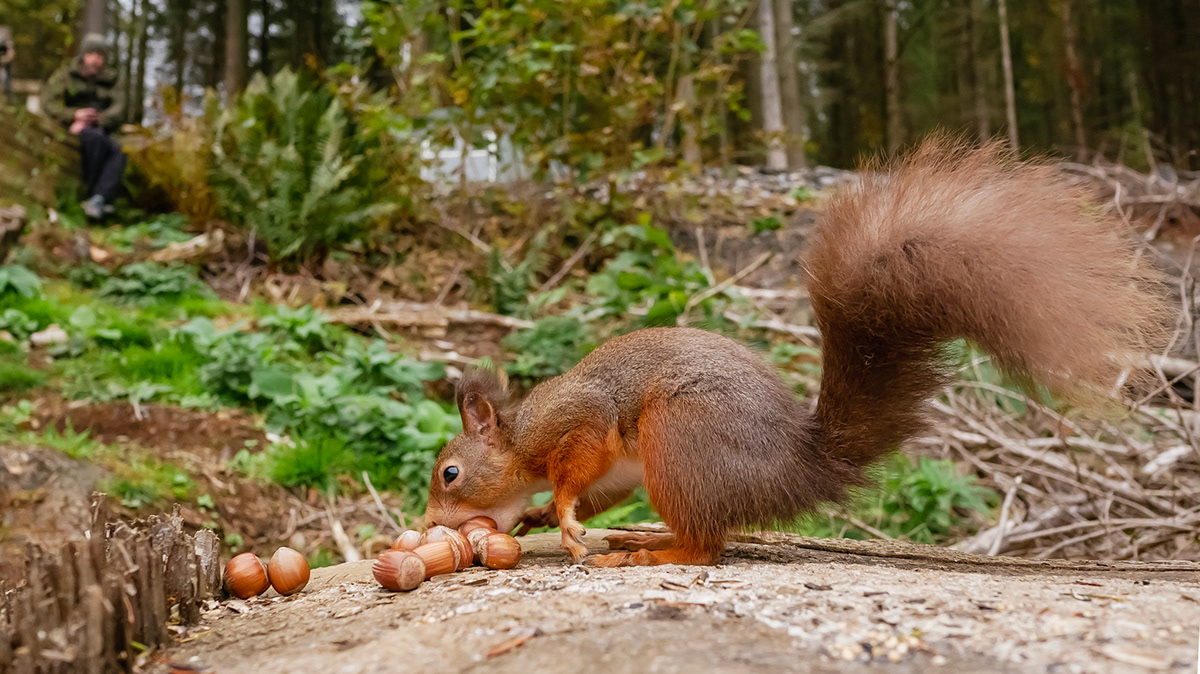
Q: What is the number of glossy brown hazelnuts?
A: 9